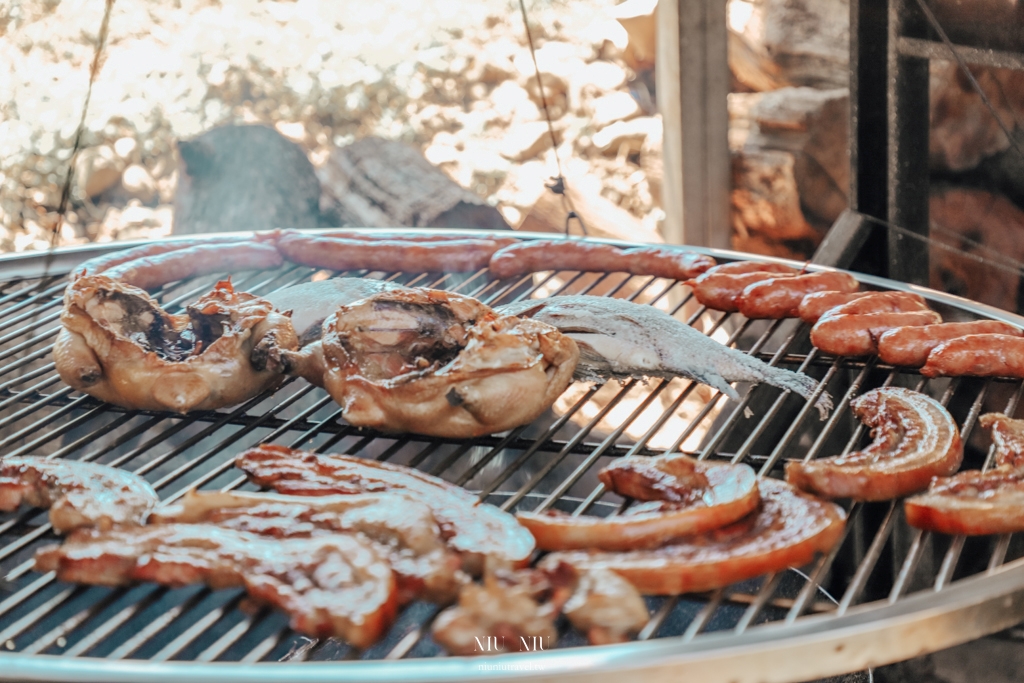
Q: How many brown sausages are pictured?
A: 13